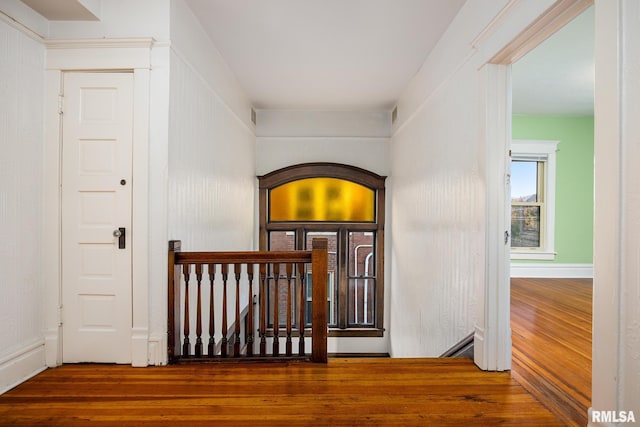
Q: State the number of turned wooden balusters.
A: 10